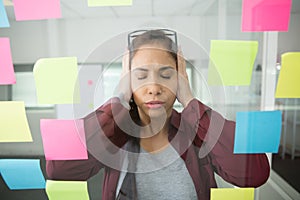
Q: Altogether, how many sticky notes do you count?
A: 14